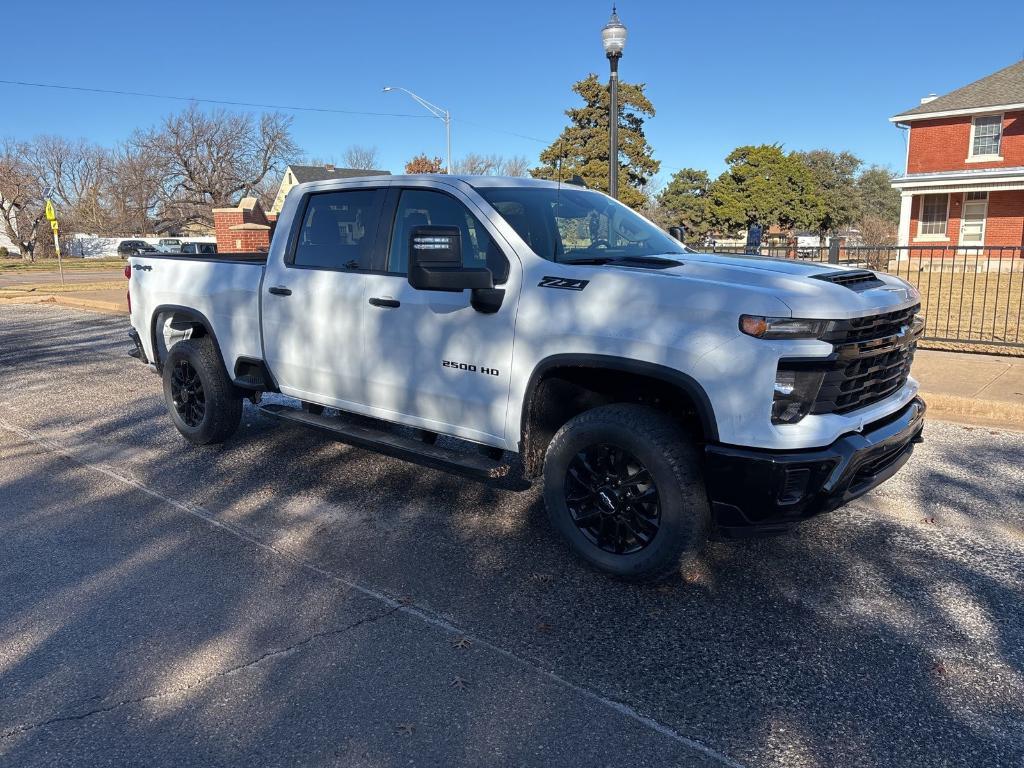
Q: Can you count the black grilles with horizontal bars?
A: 1